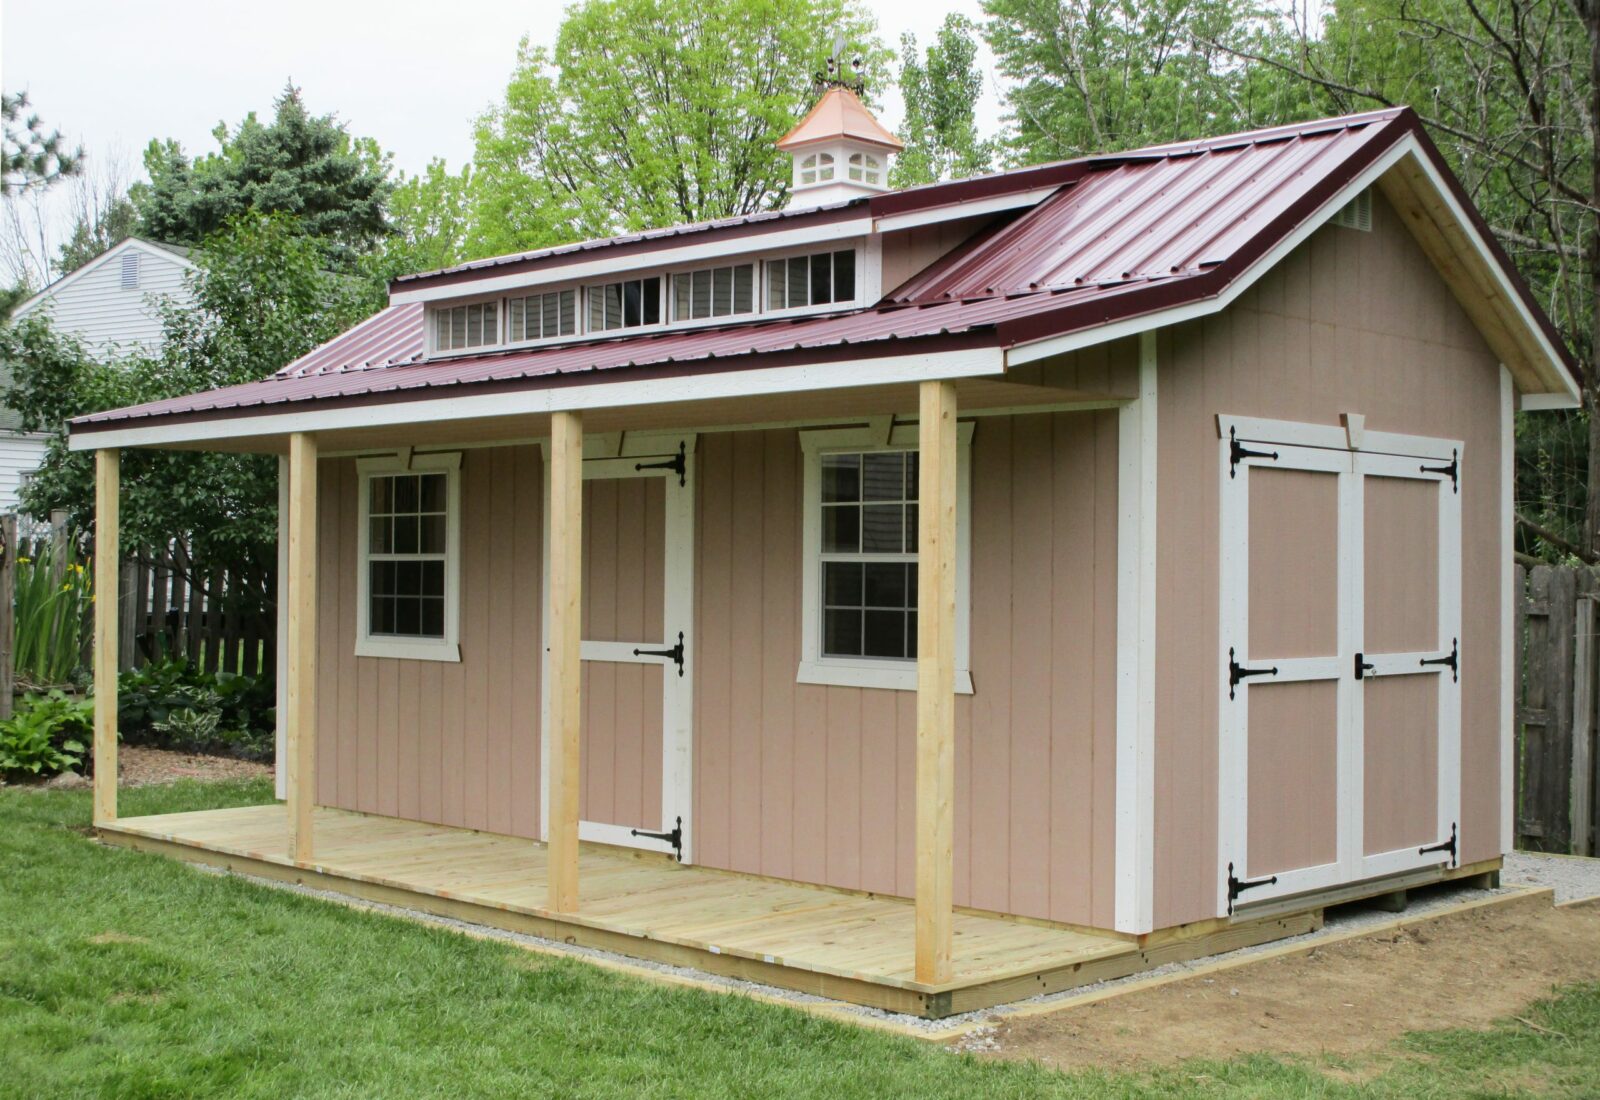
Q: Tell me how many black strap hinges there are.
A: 9